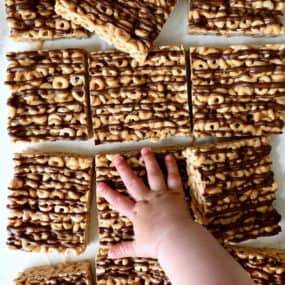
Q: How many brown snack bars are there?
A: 12